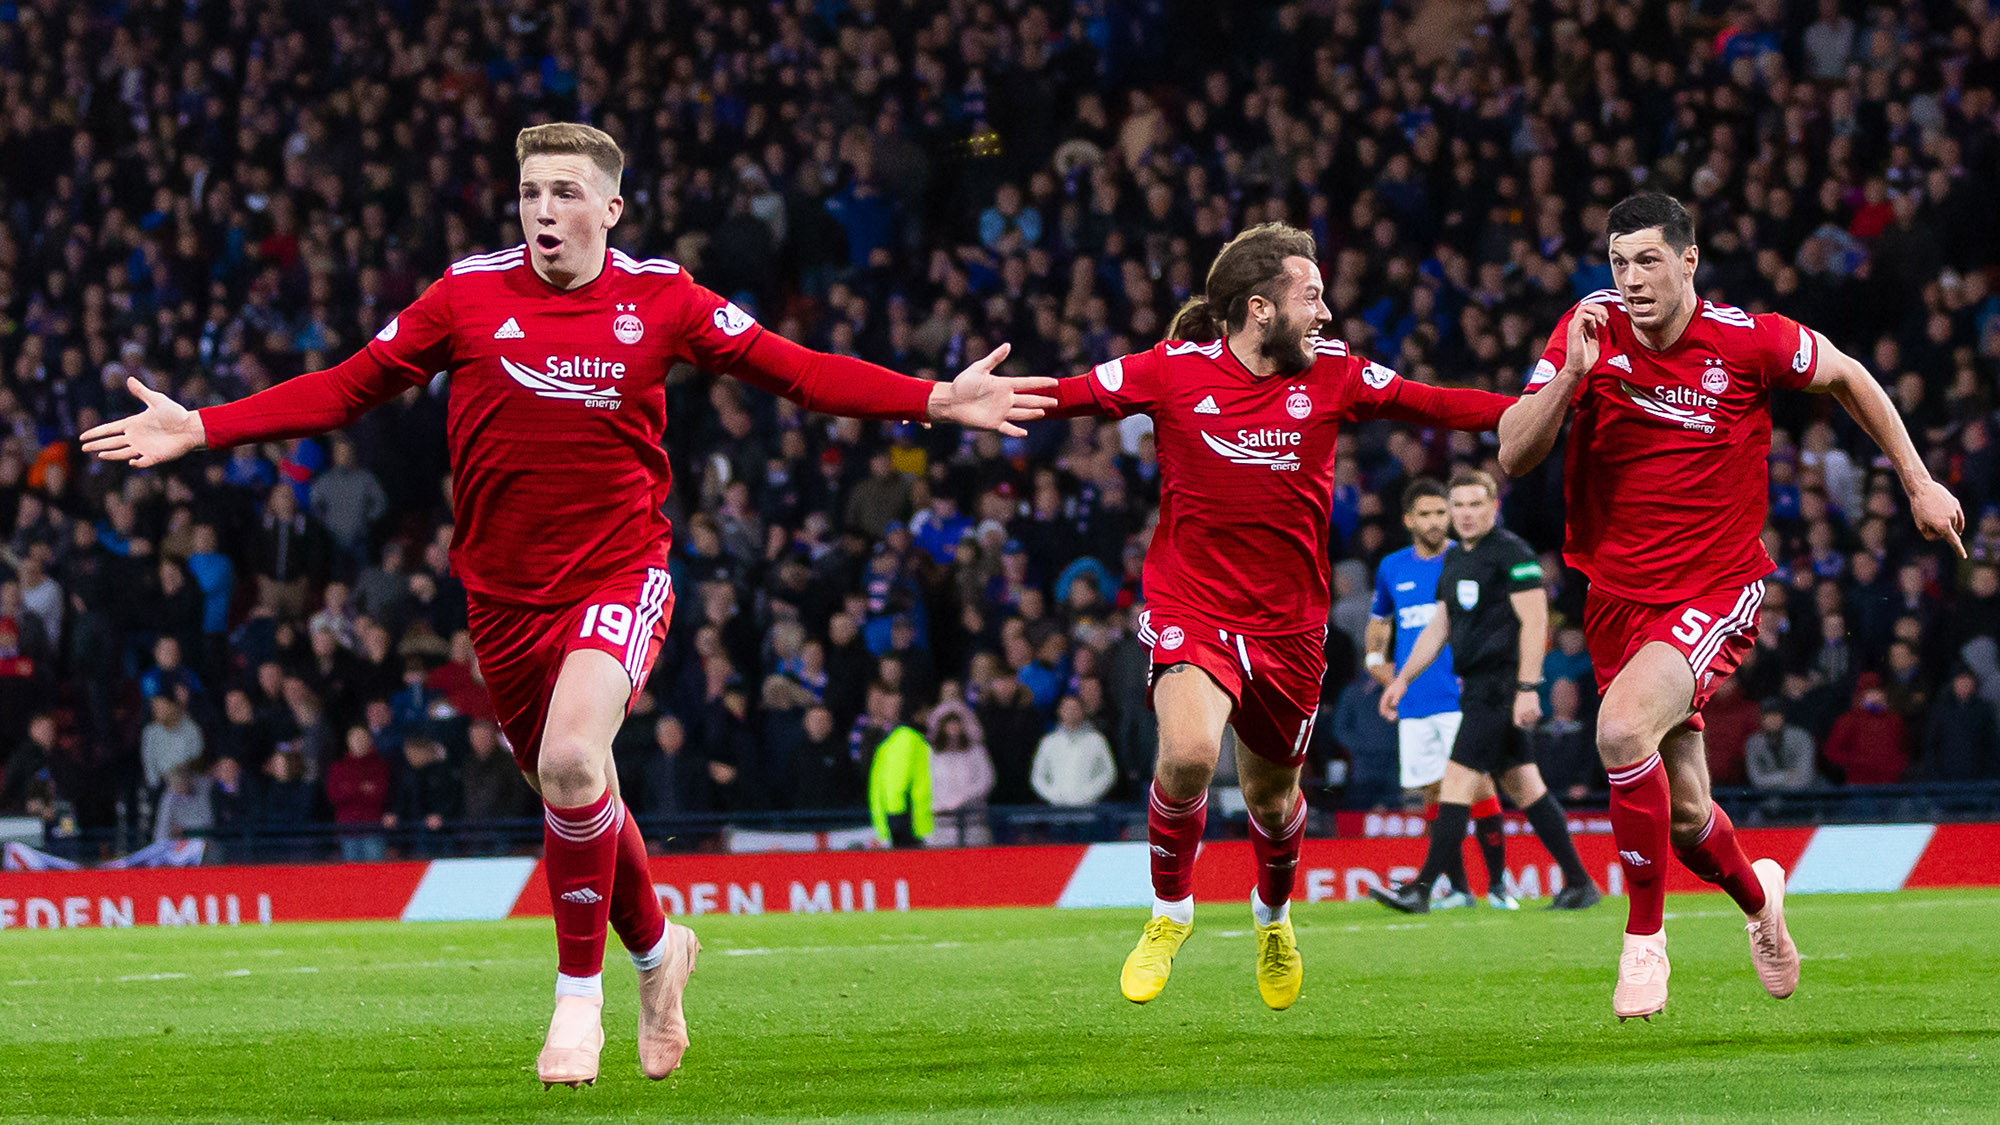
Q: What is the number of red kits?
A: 3